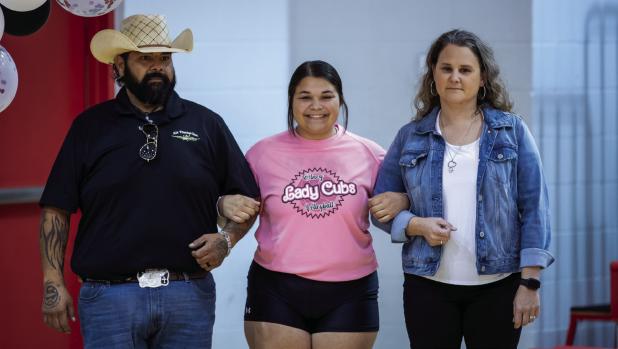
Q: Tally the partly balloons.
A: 5